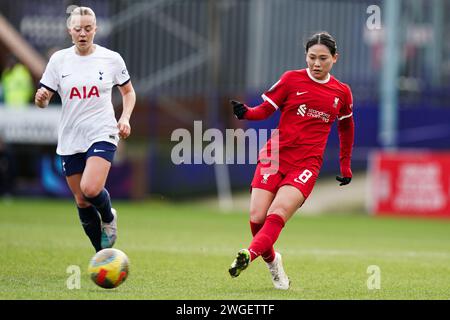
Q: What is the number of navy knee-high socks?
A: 2